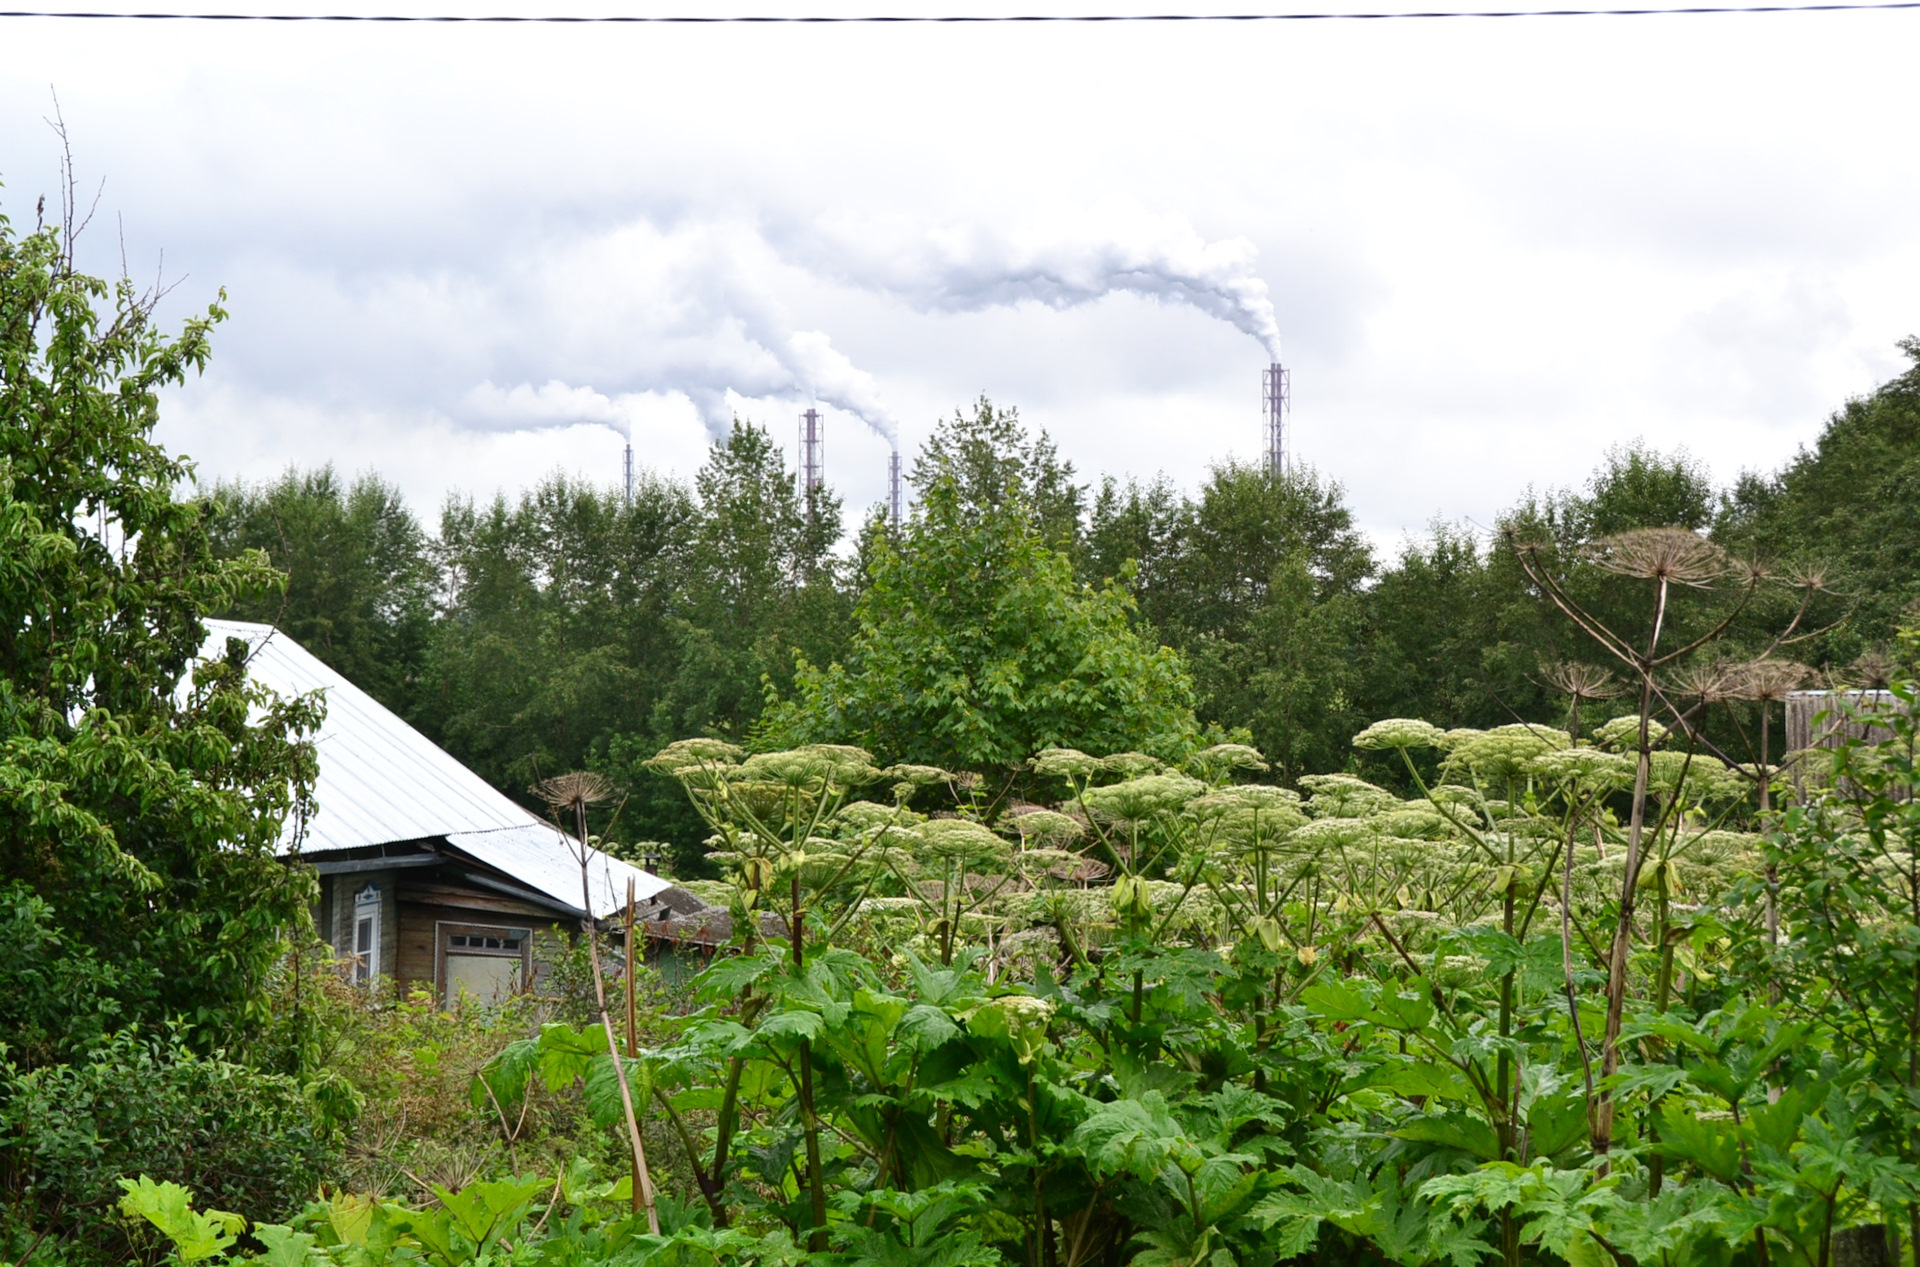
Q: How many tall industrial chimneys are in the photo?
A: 4